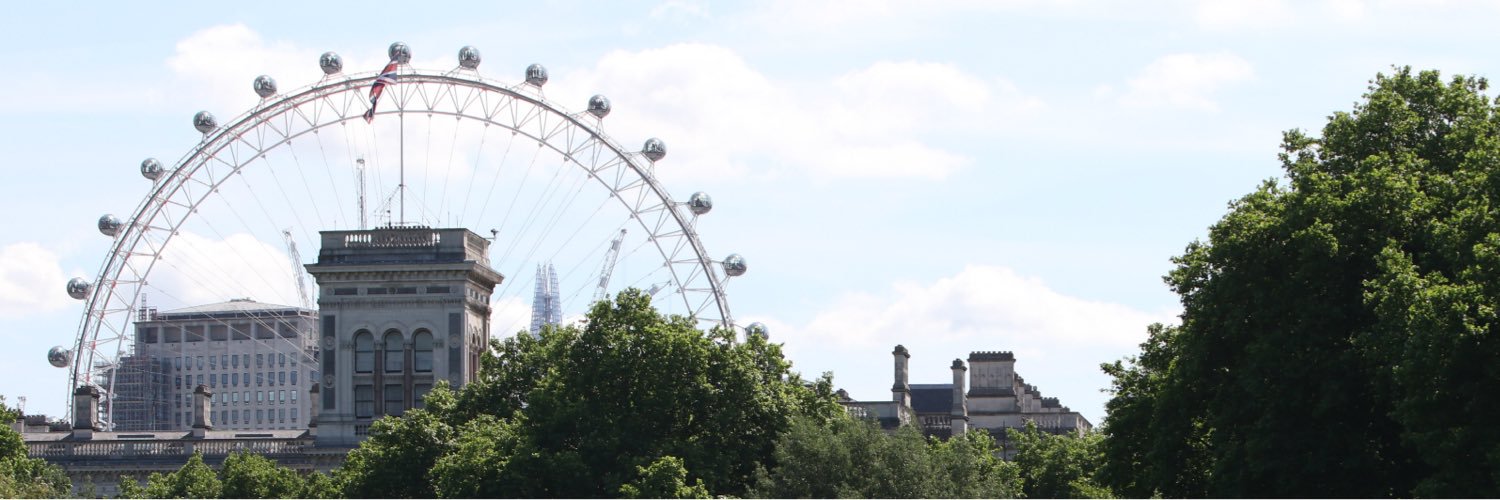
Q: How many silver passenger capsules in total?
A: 15